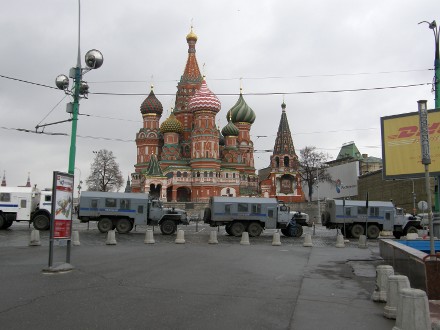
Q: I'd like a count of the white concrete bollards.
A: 14